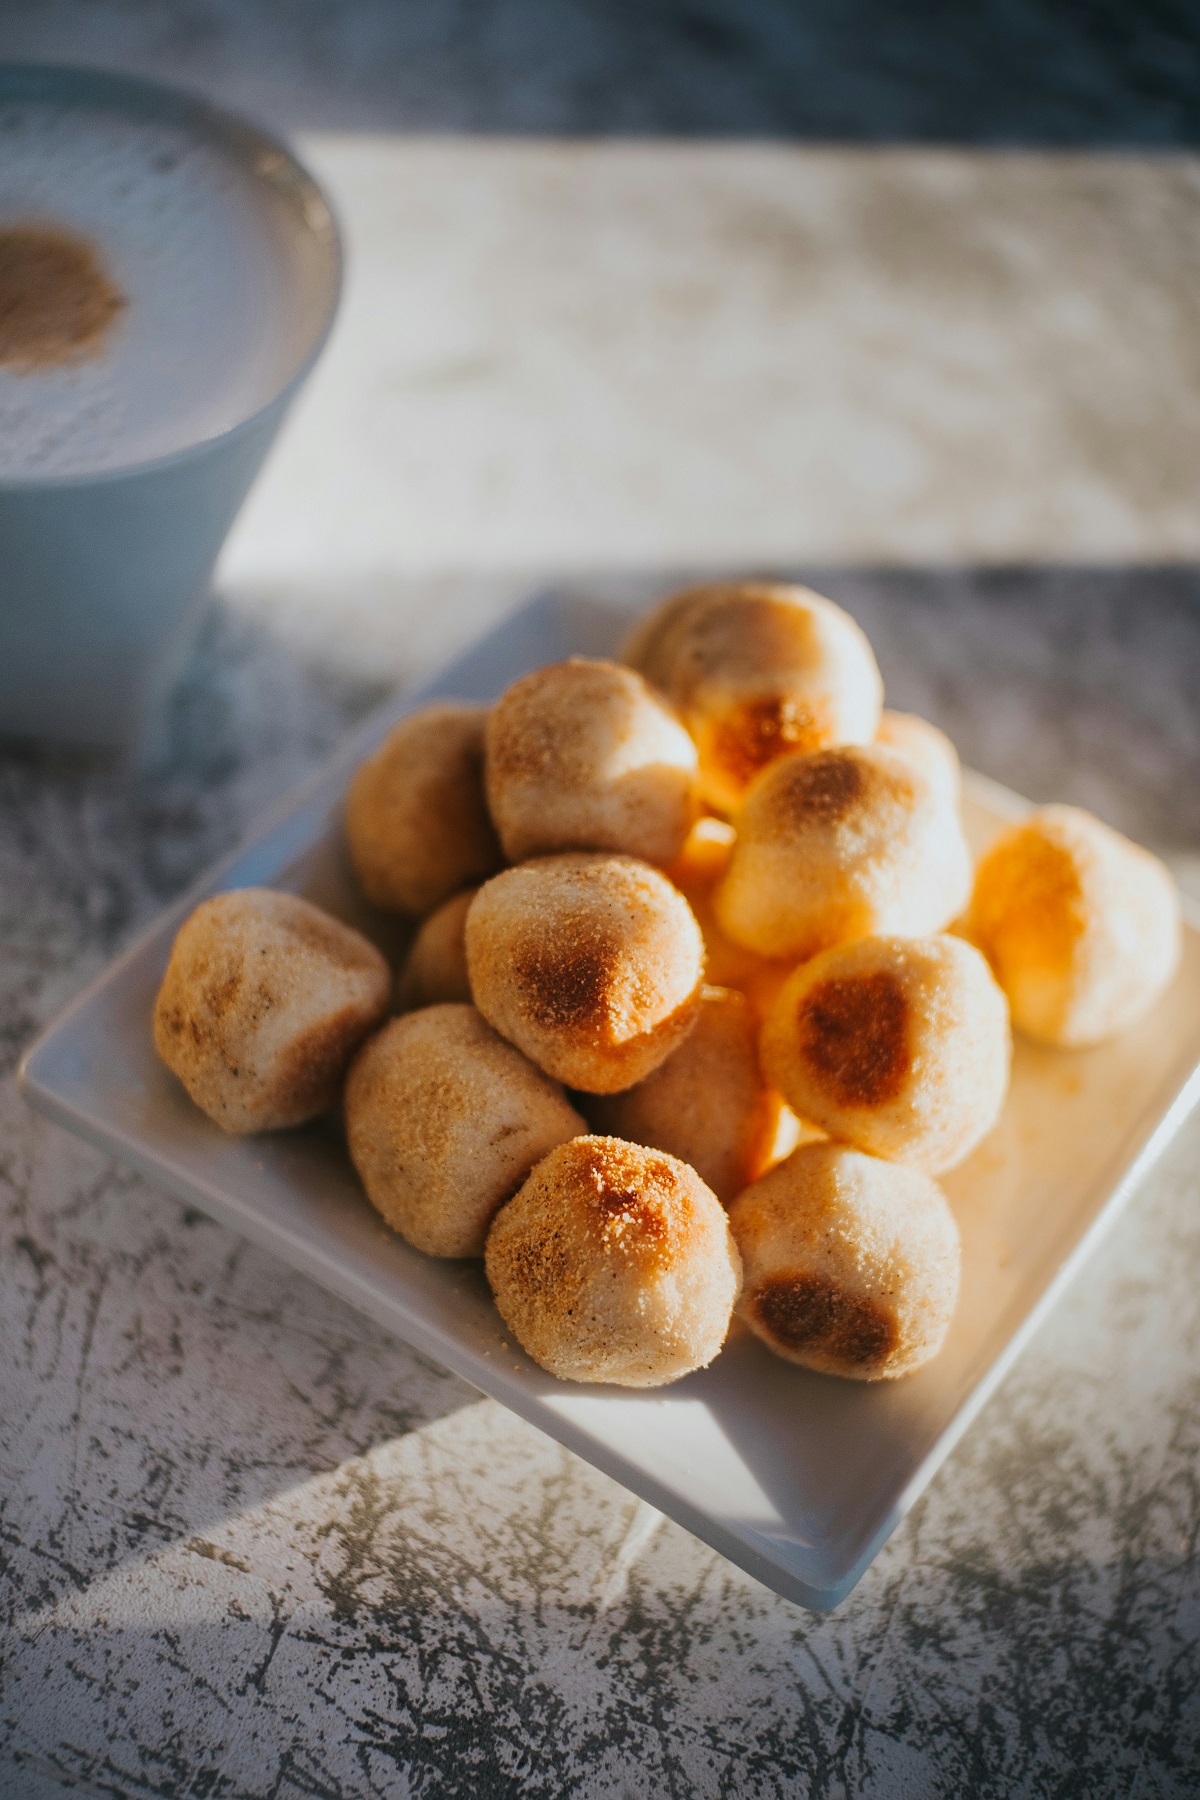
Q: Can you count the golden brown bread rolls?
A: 14